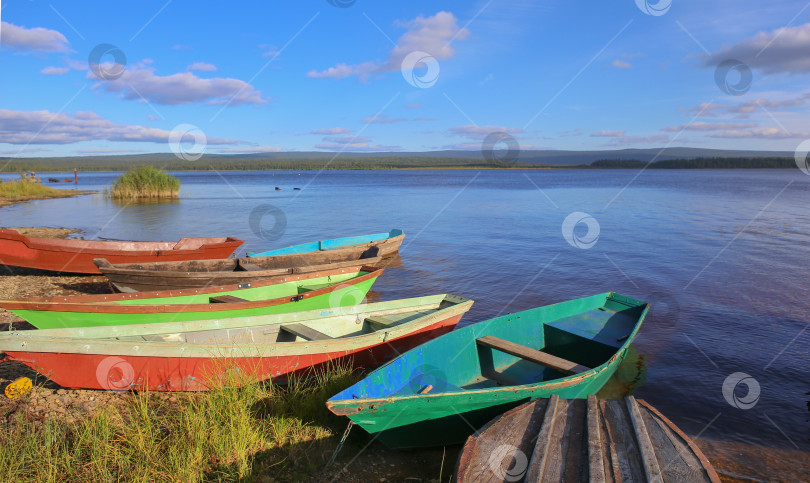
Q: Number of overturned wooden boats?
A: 1